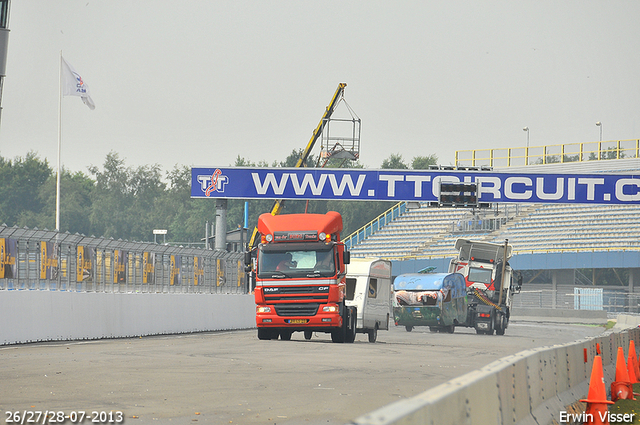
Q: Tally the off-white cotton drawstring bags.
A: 0